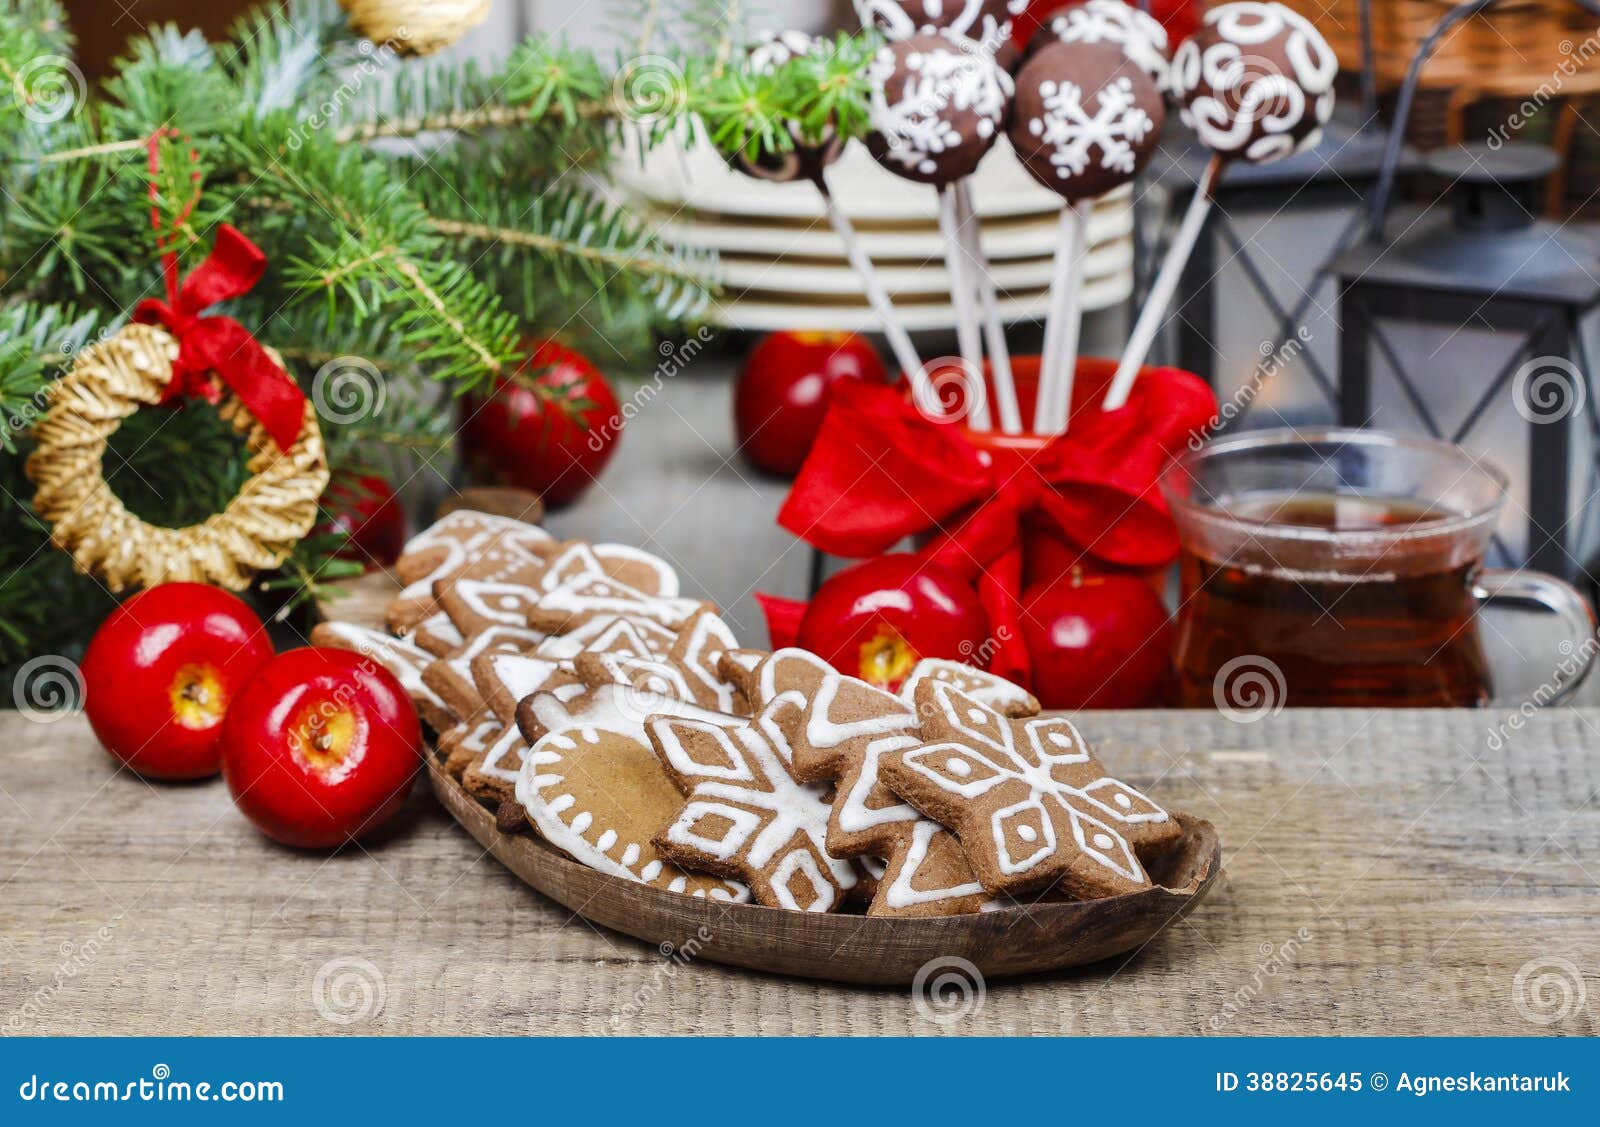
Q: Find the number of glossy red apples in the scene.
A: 7